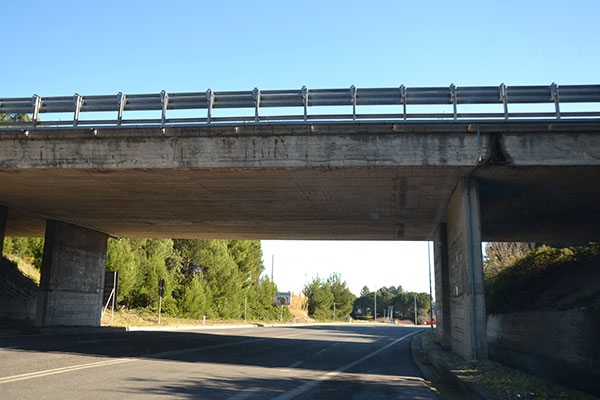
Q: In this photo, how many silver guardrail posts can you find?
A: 12